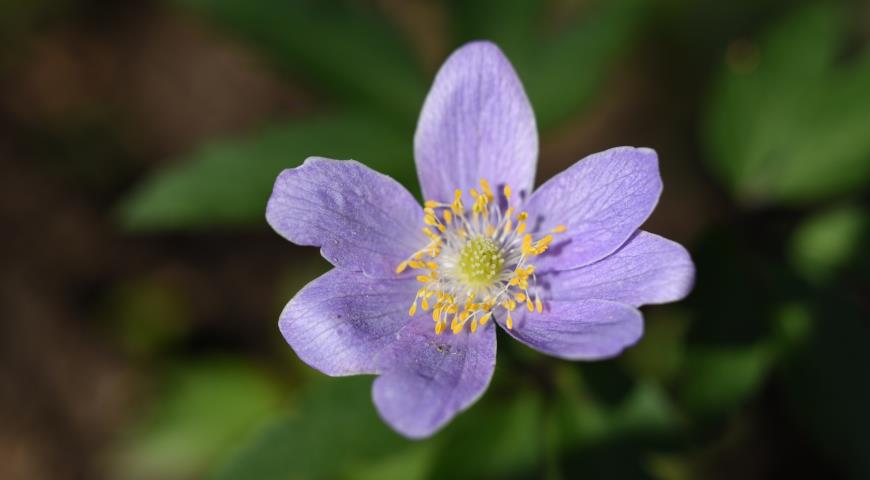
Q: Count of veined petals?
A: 7